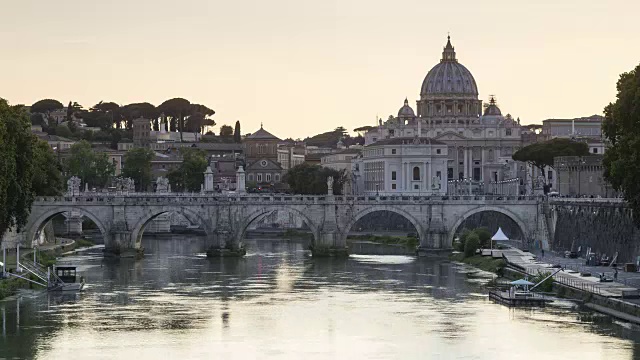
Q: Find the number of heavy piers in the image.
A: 4